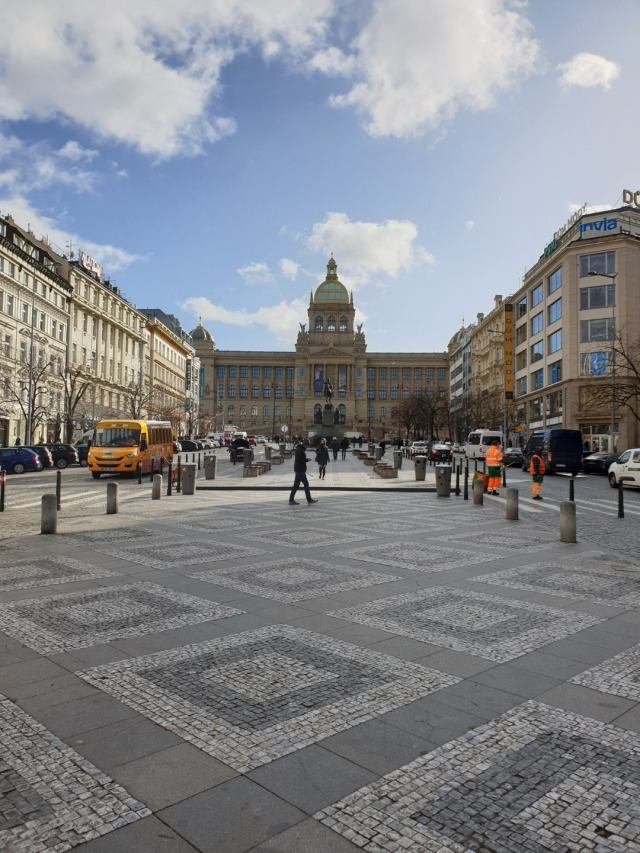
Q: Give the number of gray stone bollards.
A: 6